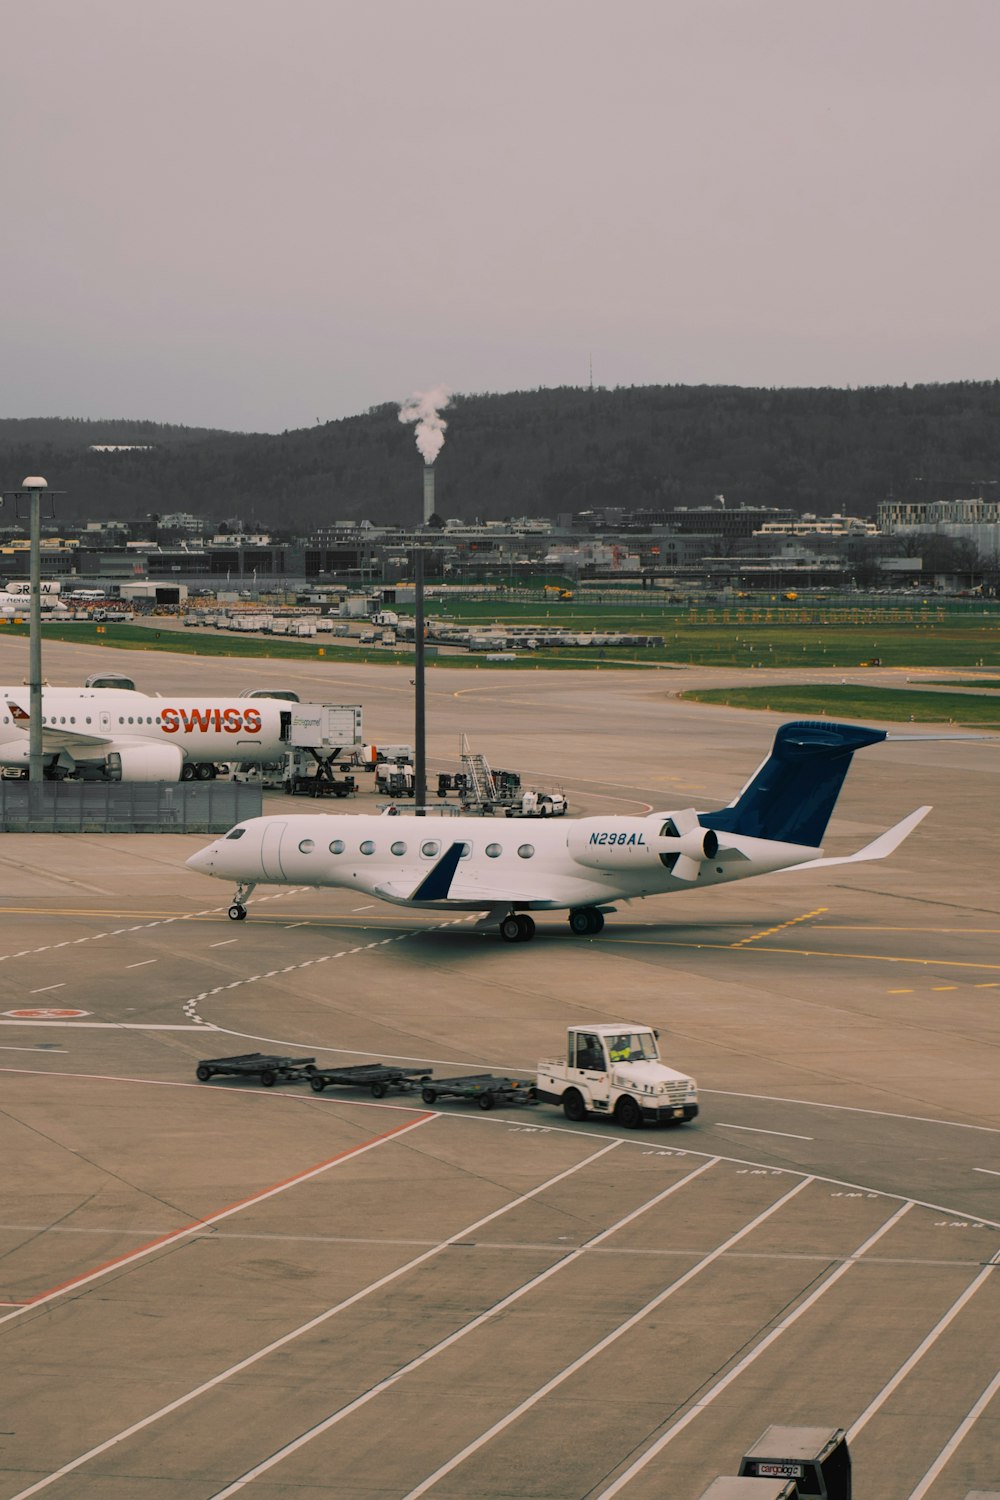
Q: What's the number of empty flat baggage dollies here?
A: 3